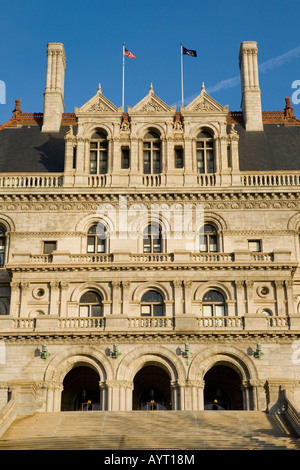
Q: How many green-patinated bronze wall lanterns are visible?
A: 4